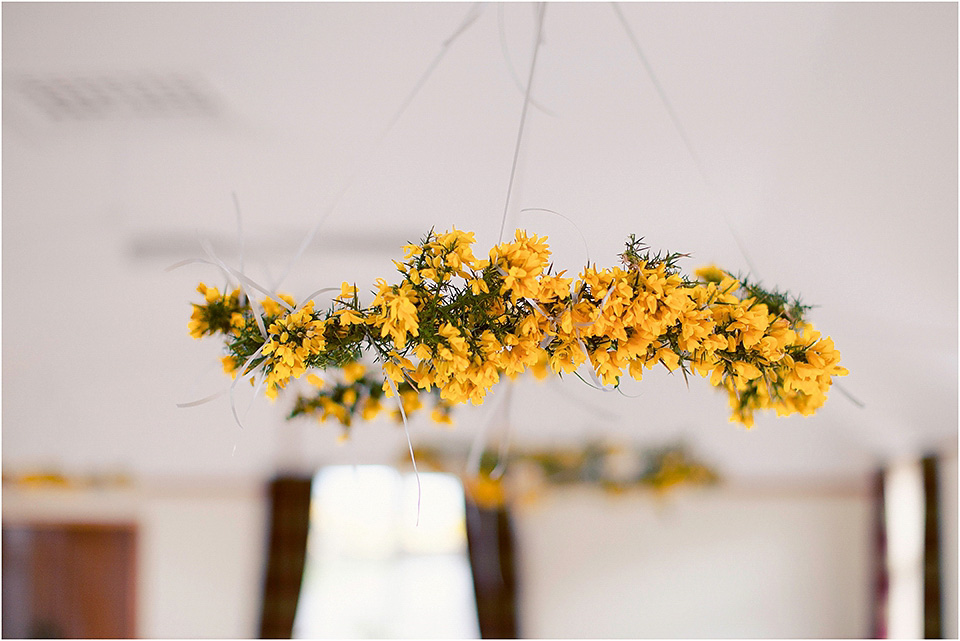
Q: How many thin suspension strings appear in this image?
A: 3